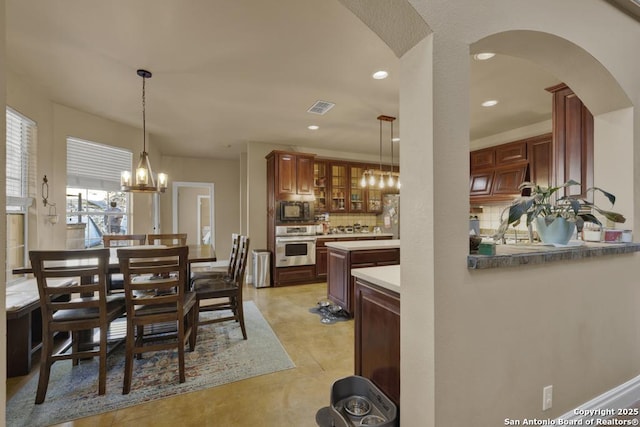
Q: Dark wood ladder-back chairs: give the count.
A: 6